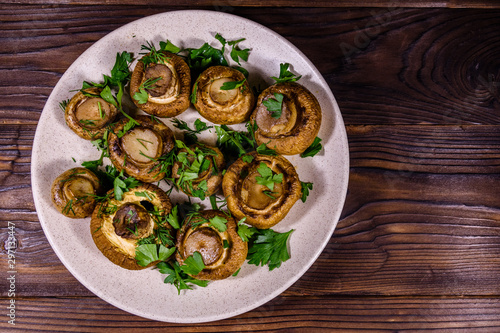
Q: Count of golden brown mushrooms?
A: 10